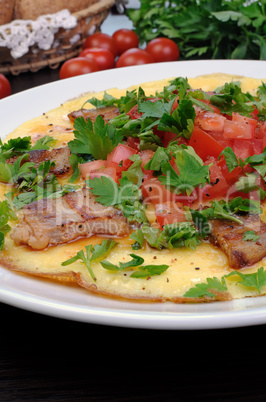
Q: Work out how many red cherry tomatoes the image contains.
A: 7